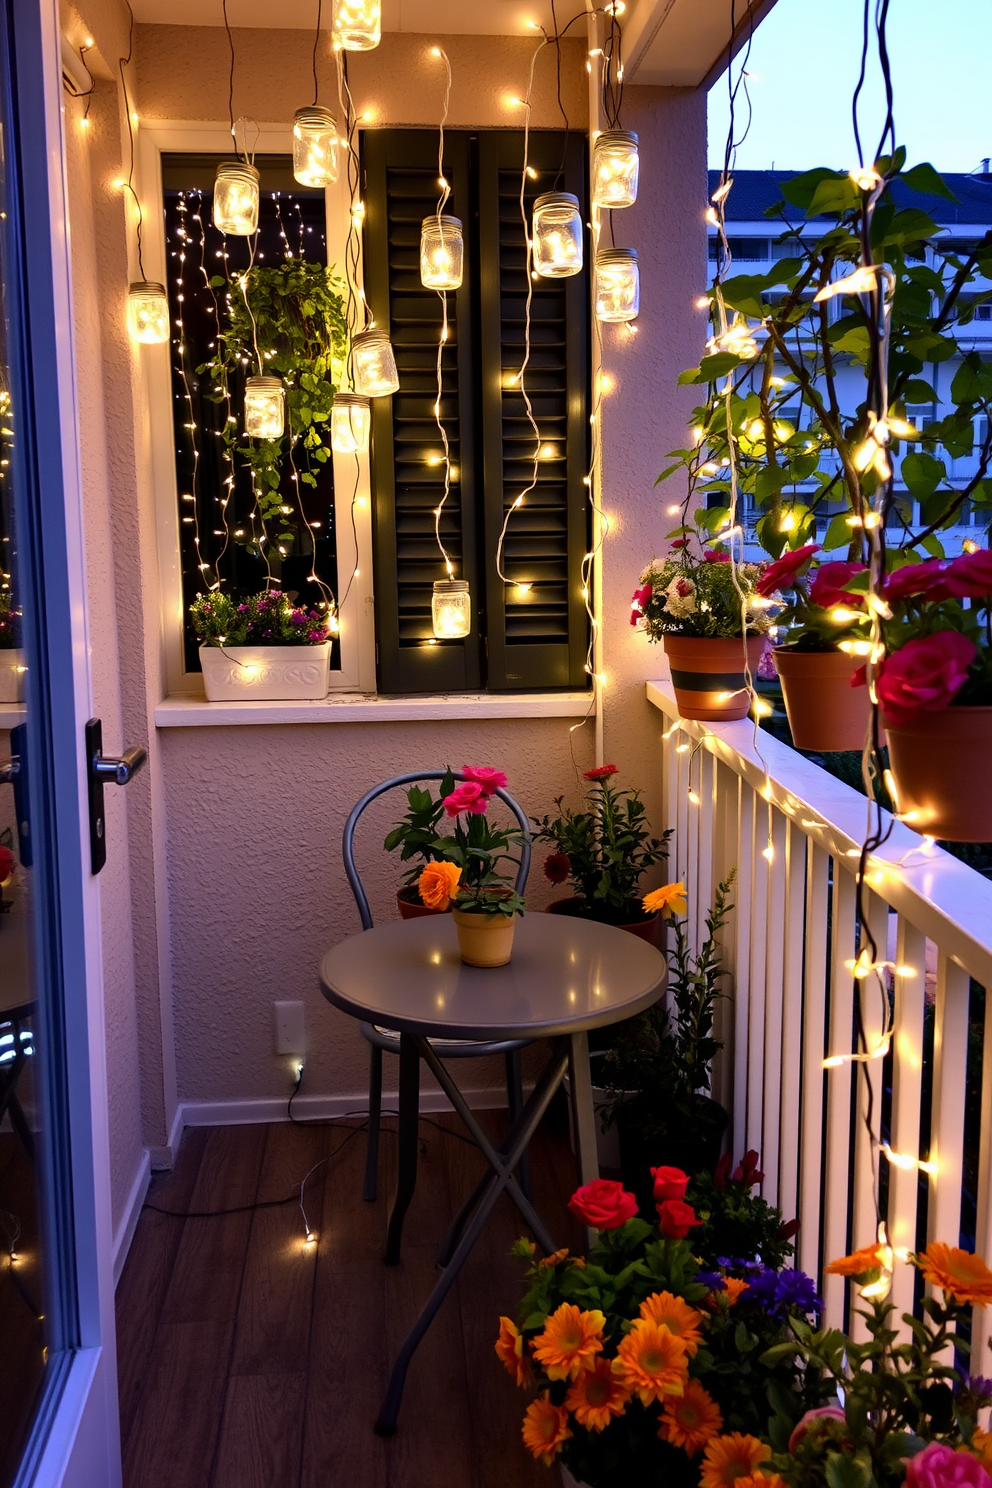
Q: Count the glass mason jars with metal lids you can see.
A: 11